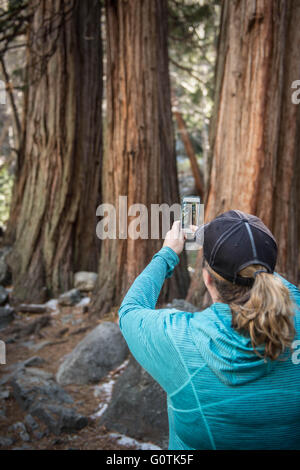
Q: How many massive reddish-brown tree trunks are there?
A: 3